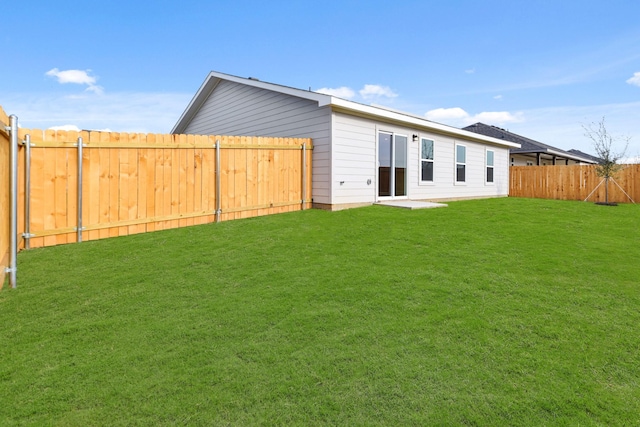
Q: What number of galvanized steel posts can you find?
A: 5